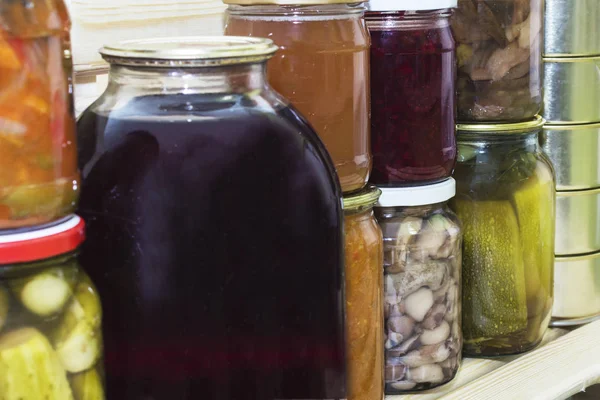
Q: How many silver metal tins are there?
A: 5